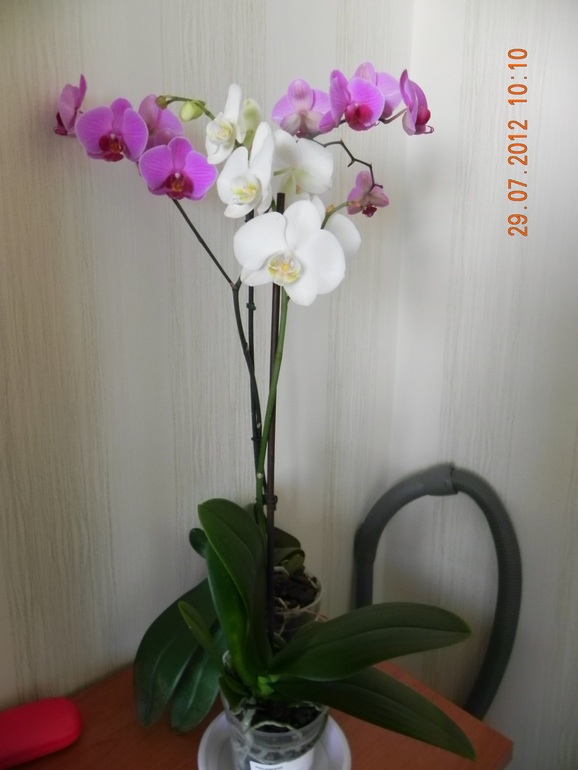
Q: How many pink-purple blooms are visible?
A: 9